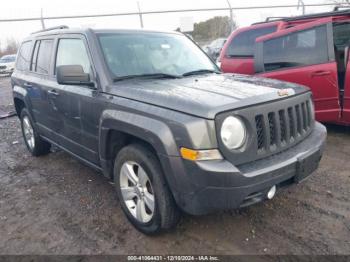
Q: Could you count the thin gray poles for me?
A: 4